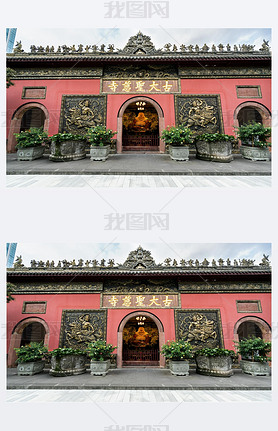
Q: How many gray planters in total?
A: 12